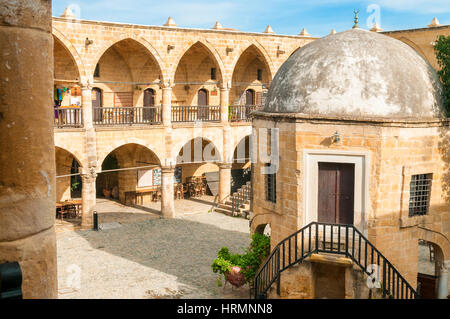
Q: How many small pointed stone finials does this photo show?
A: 8